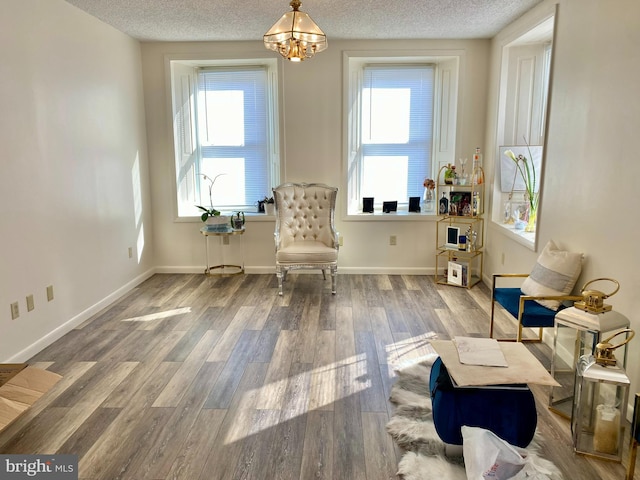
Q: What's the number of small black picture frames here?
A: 3